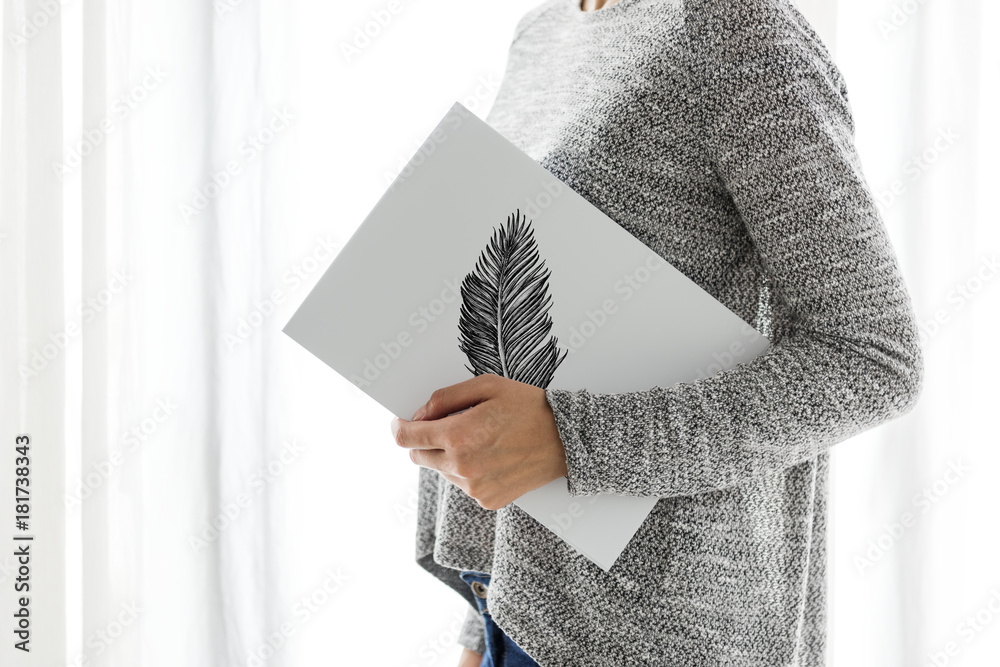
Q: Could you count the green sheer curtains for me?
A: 0